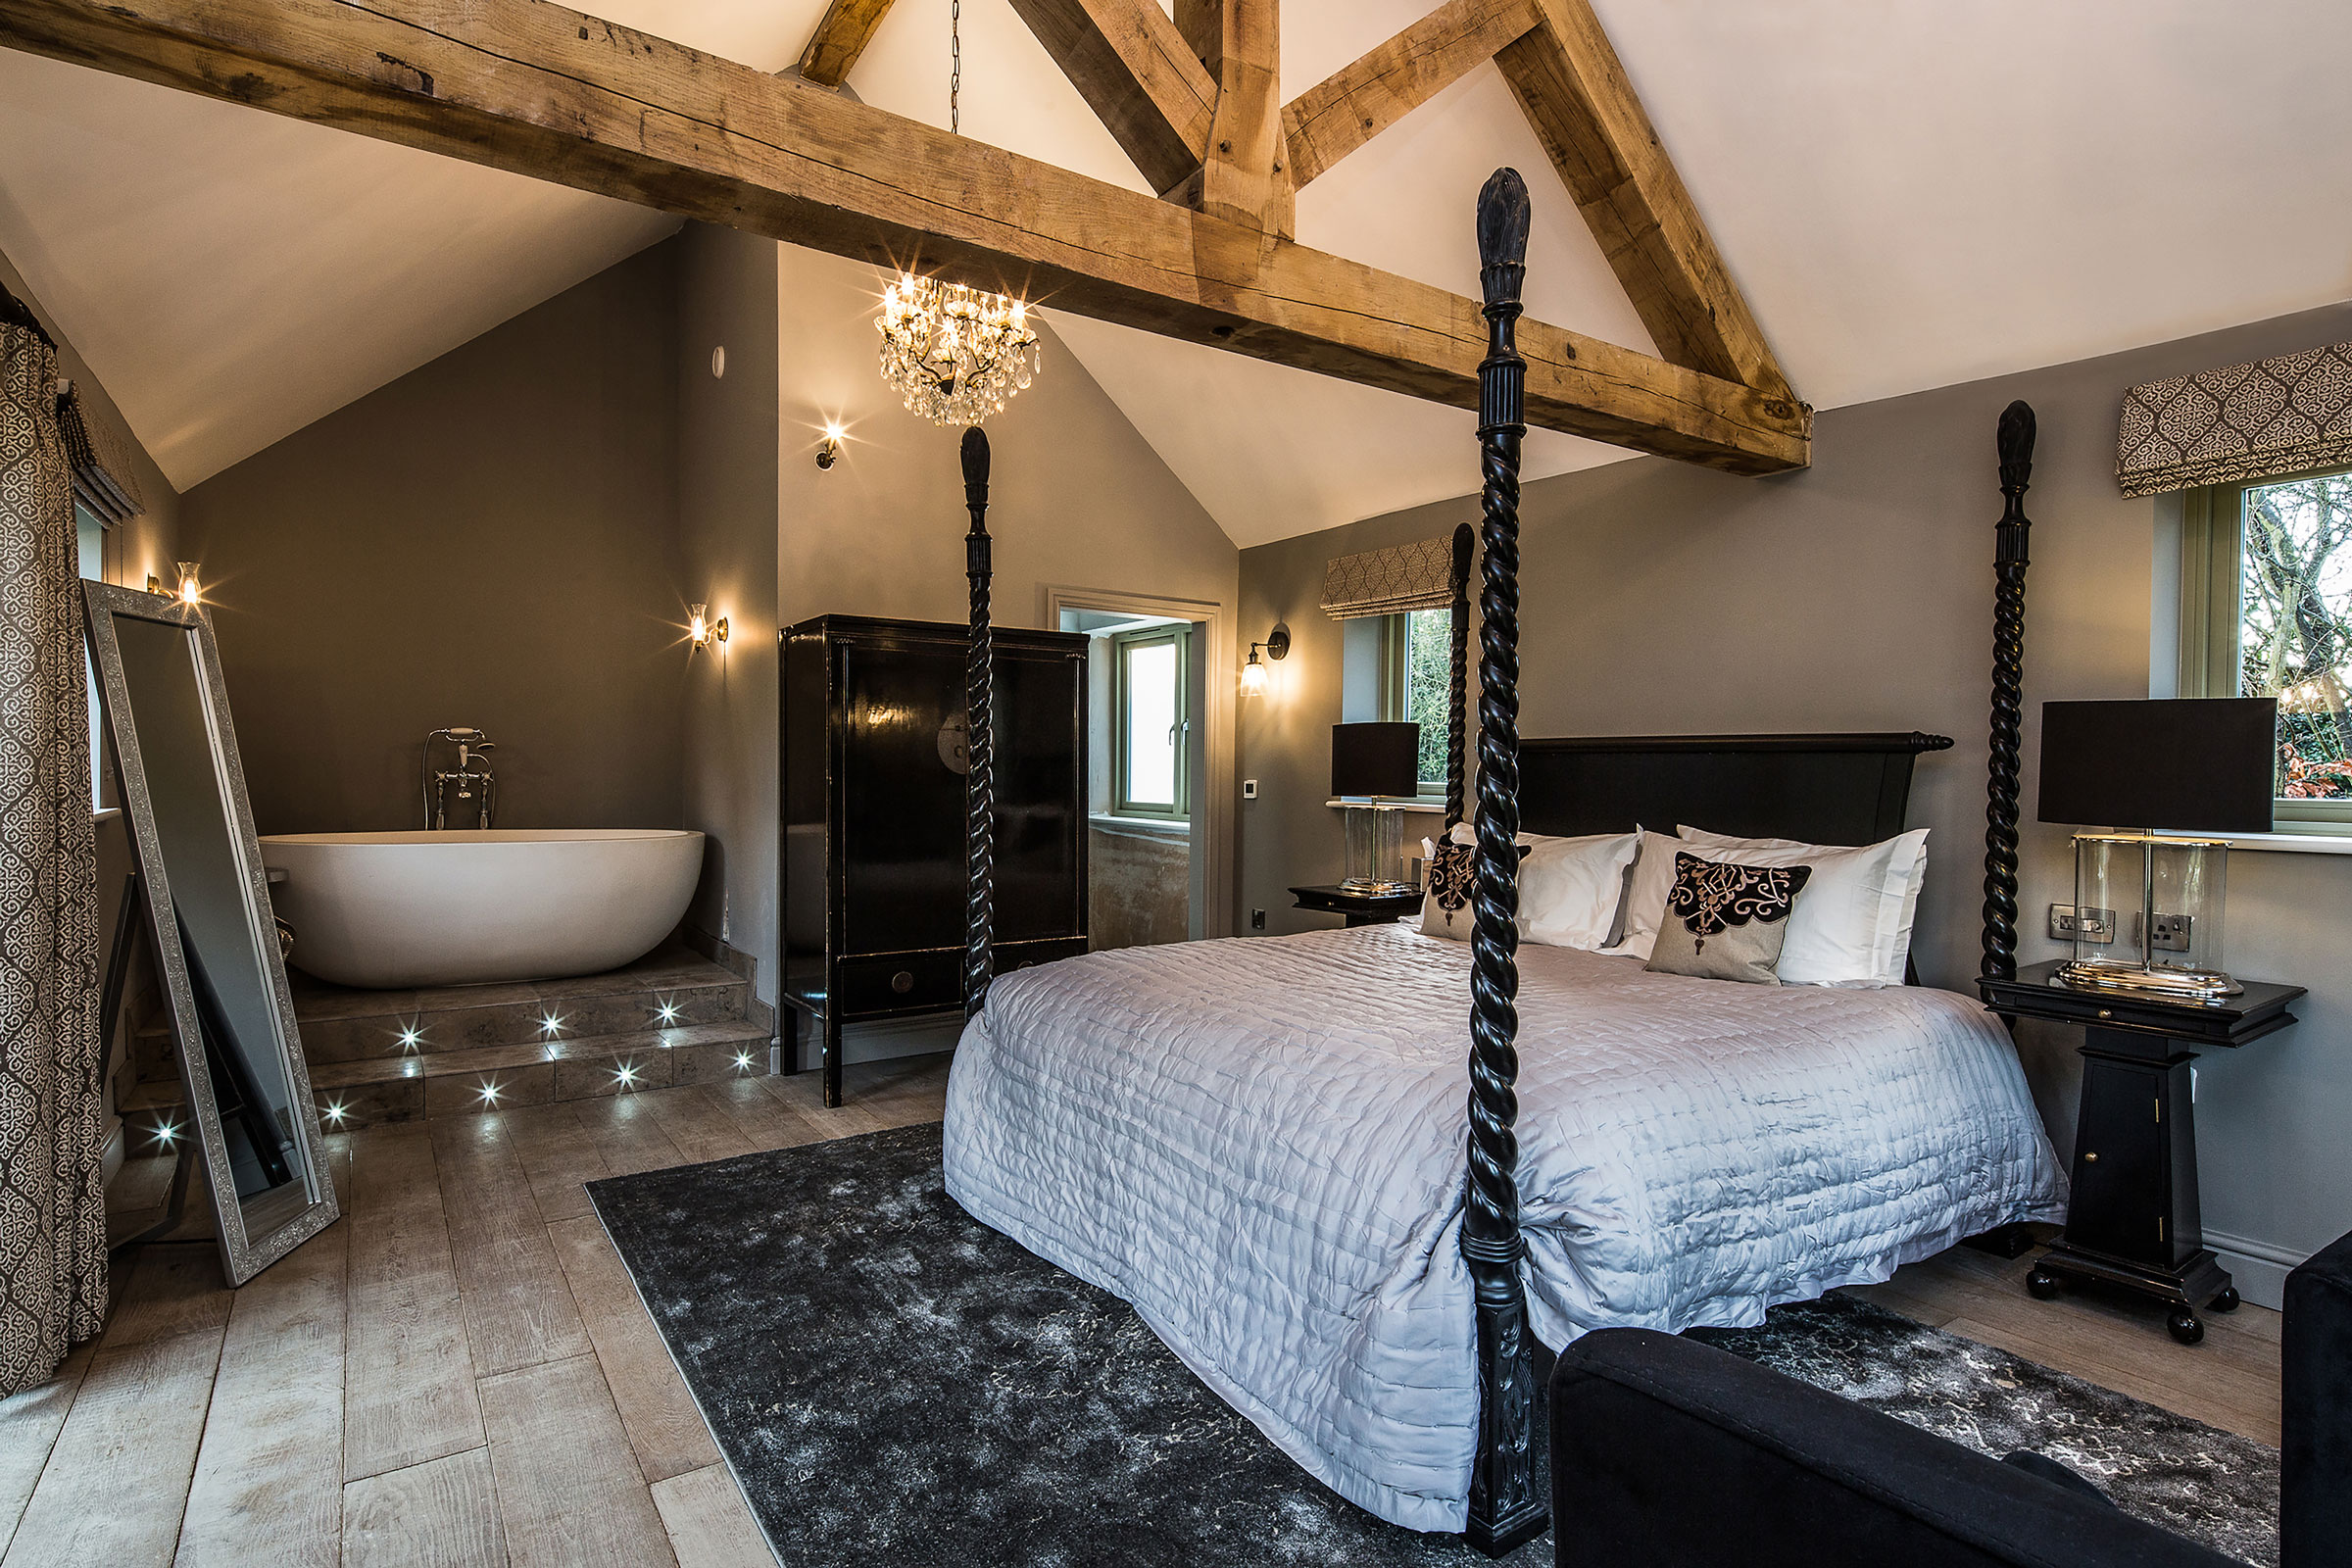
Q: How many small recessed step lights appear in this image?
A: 8